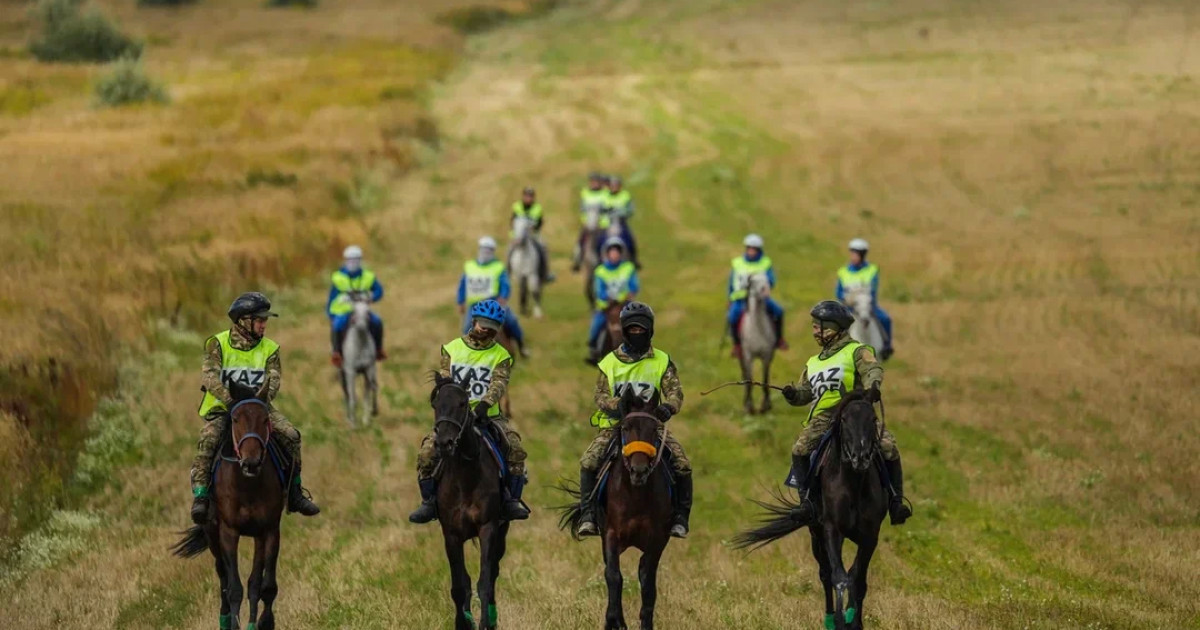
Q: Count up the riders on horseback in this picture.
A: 12